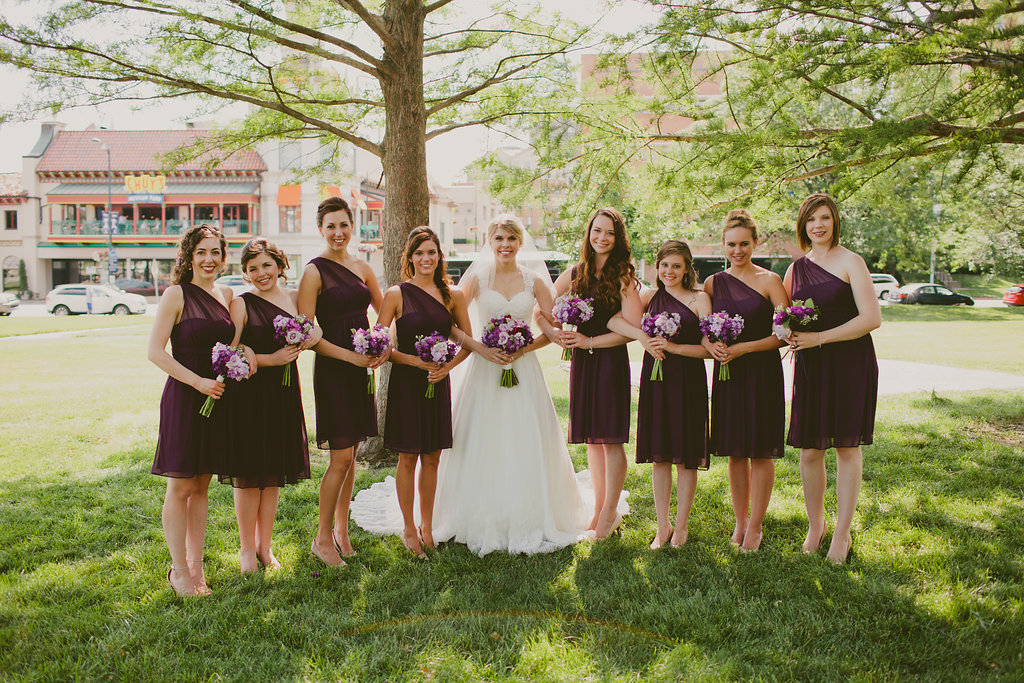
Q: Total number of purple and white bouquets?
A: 9